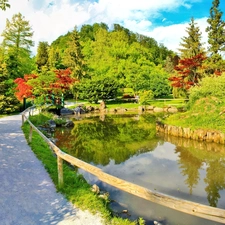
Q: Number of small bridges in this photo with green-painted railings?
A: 1